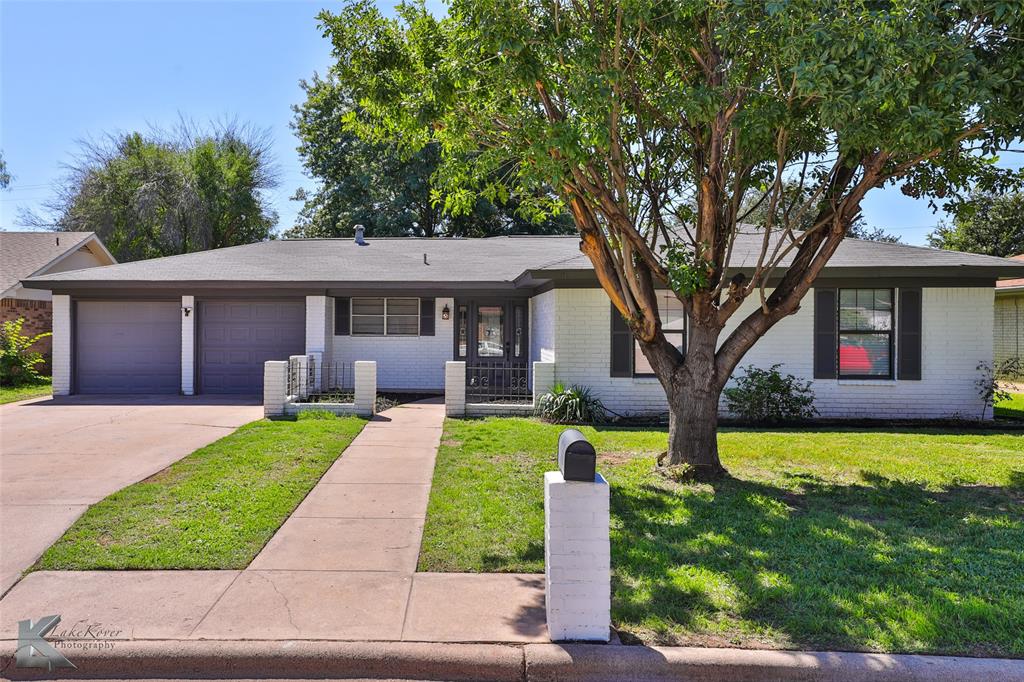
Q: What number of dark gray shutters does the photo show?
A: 5